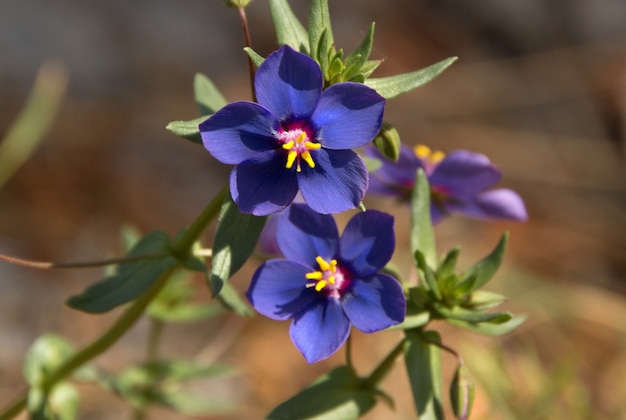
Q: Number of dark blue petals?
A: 10